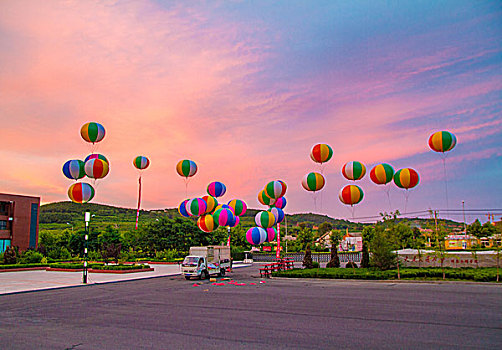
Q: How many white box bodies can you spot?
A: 1